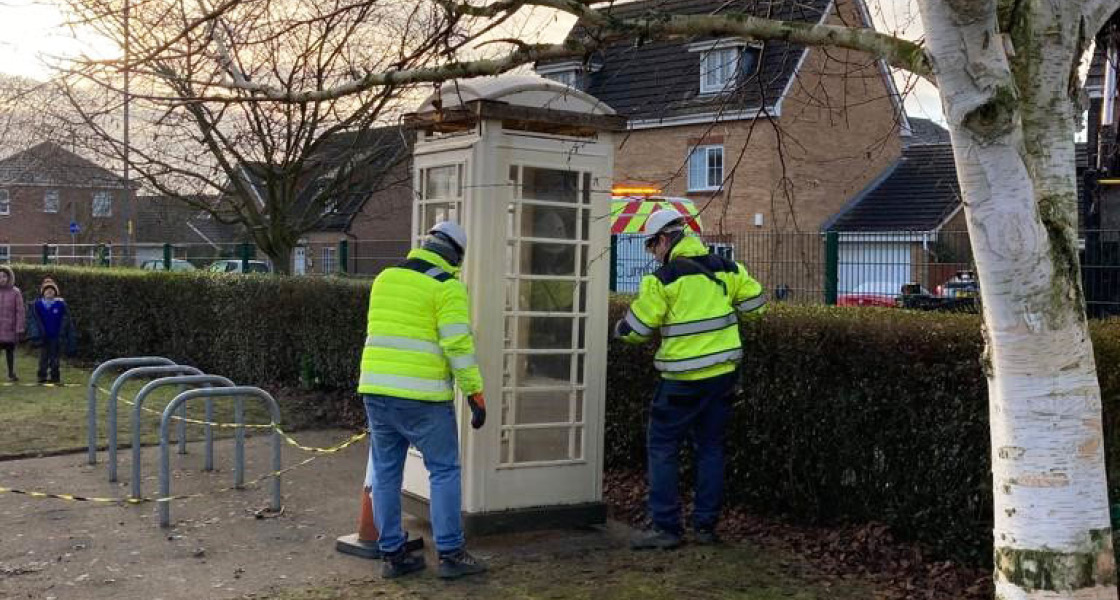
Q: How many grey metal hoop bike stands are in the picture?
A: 4